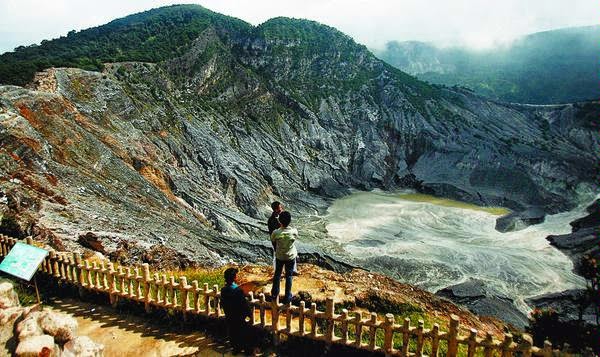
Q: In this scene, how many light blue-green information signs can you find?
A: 1